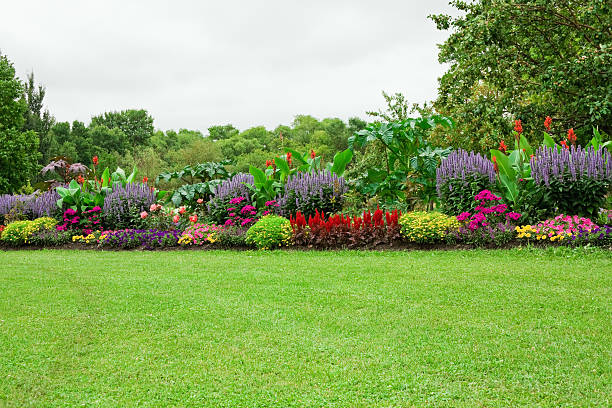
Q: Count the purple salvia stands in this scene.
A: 6